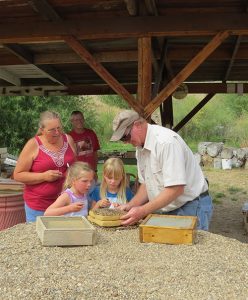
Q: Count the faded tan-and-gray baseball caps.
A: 1